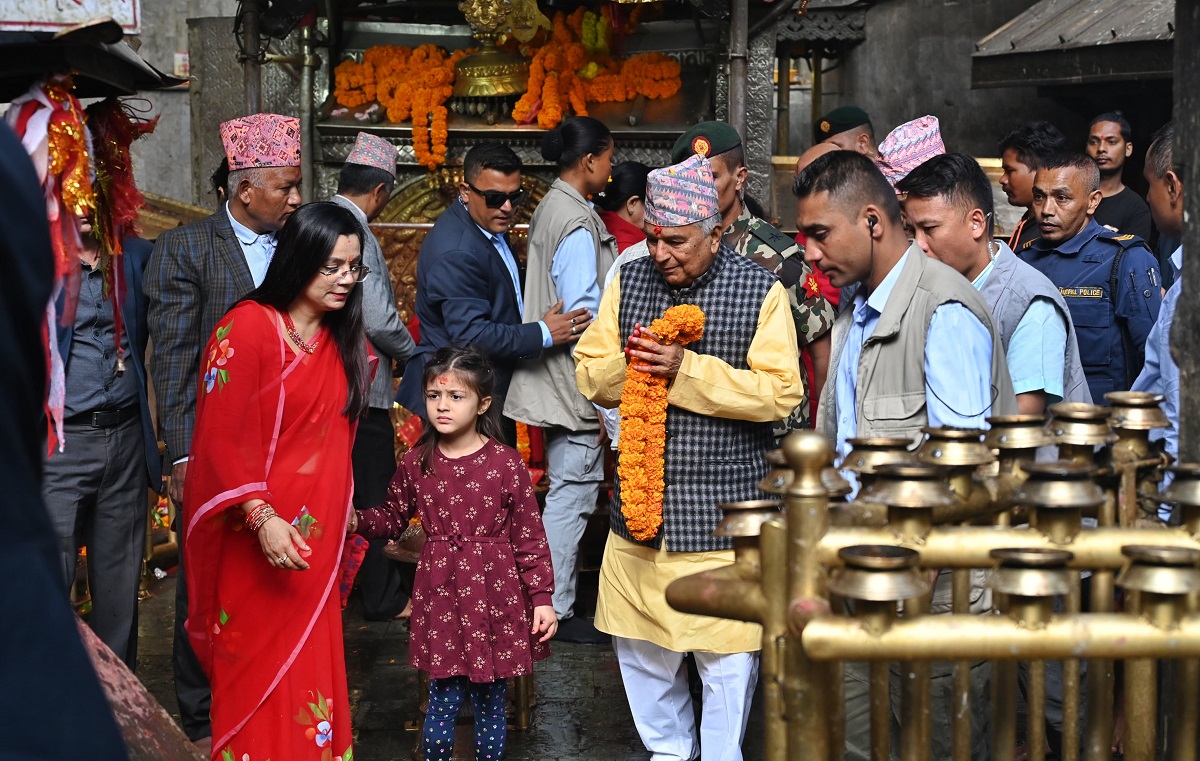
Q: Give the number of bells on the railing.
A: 13